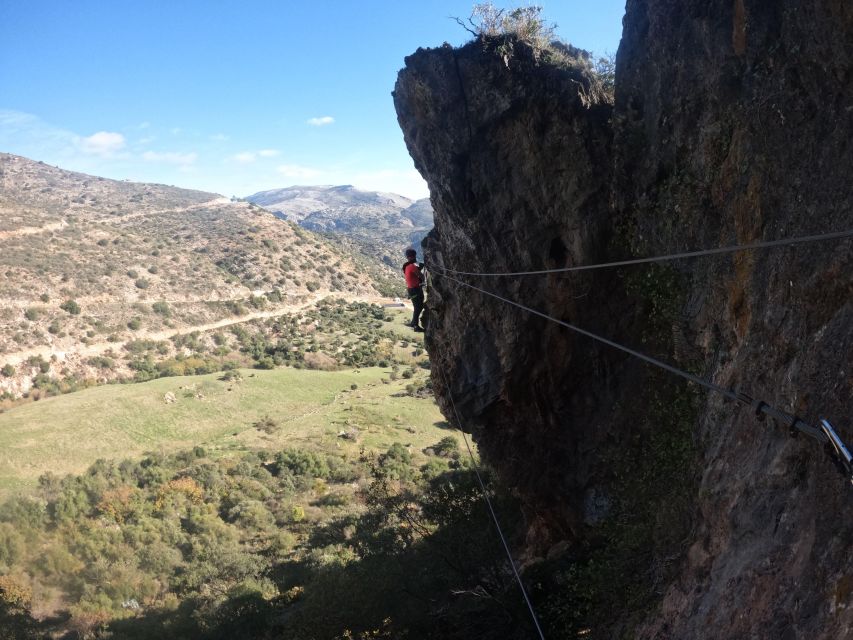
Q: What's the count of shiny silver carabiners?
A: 1